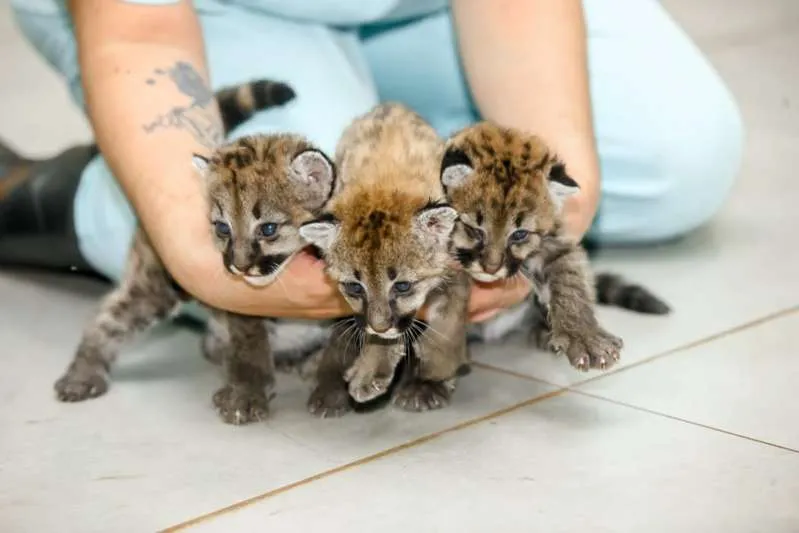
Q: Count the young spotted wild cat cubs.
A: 3